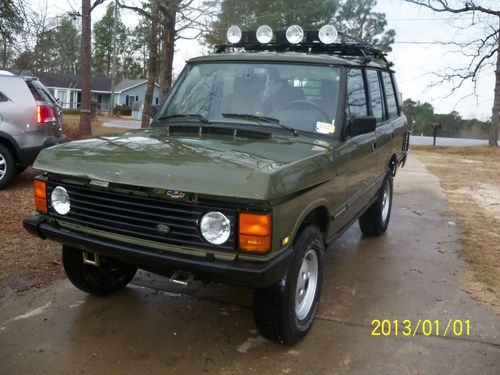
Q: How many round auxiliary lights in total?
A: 4